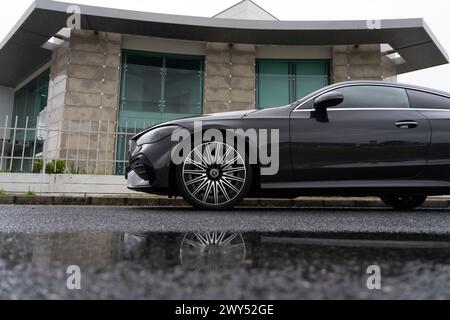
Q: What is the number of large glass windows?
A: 3